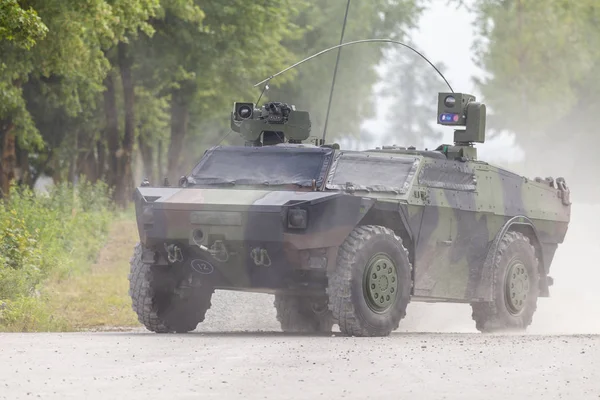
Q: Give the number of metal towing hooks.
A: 2